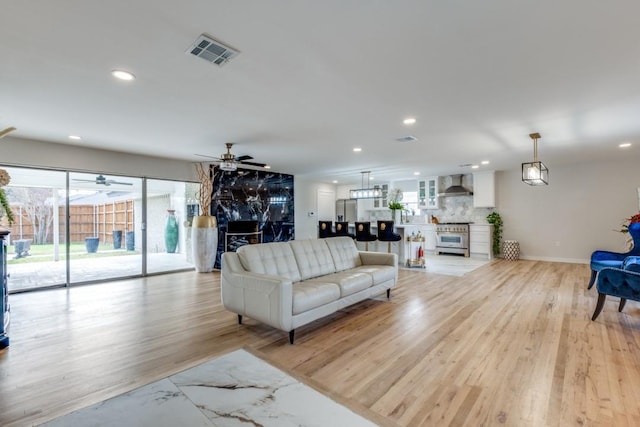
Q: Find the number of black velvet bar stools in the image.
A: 4